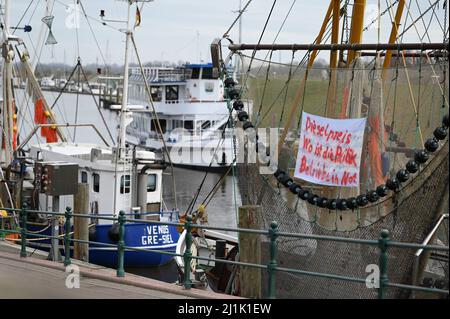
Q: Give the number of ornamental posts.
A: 6